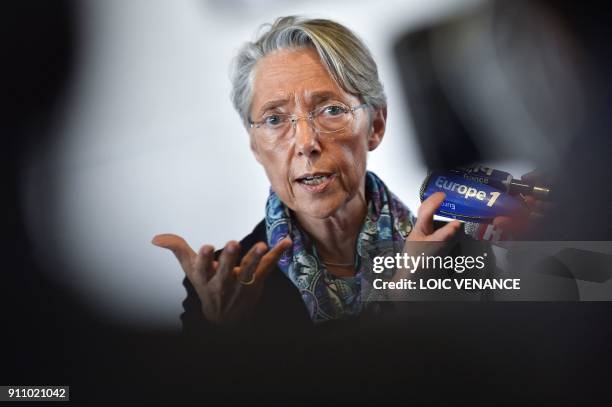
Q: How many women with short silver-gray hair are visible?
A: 1